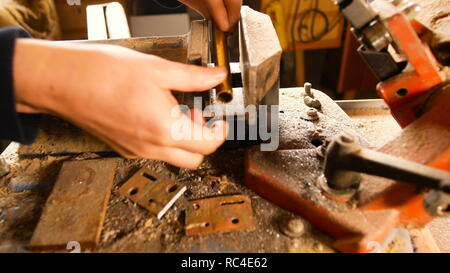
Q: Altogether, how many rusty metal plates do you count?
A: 3